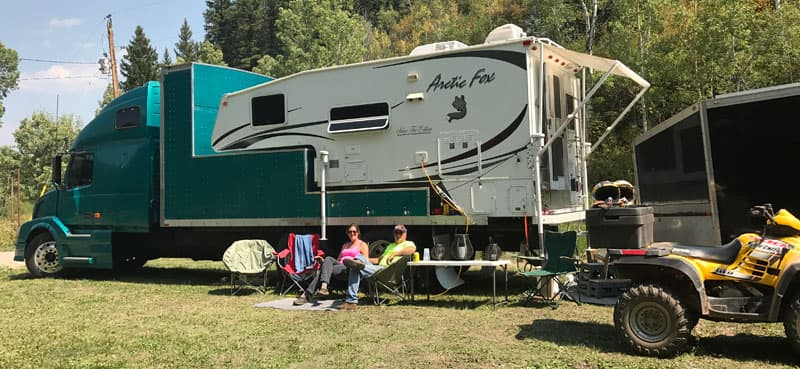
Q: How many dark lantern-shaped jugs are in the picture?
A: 3